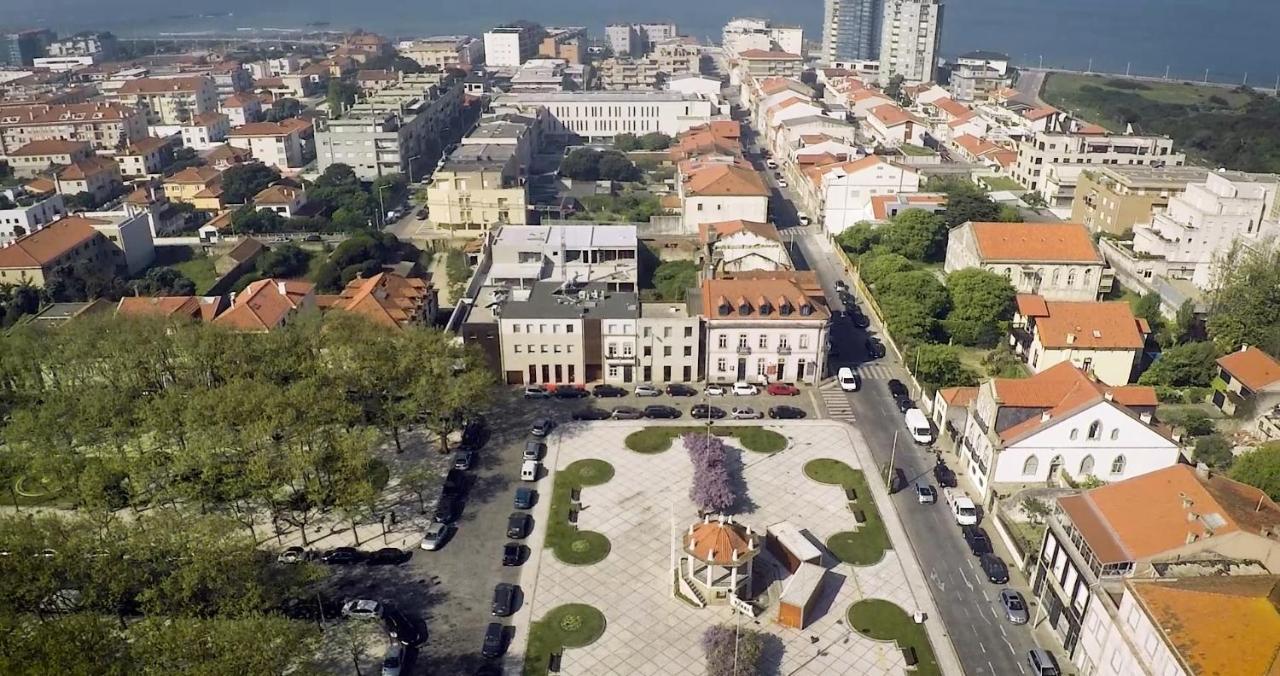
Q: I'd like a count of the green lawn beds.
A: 5